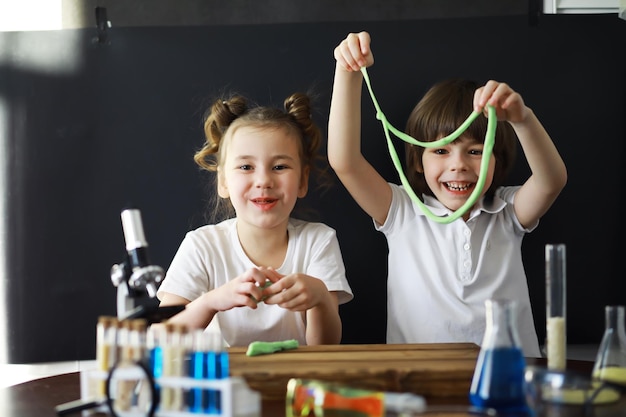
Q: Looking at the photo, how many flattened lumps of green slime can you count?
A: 1